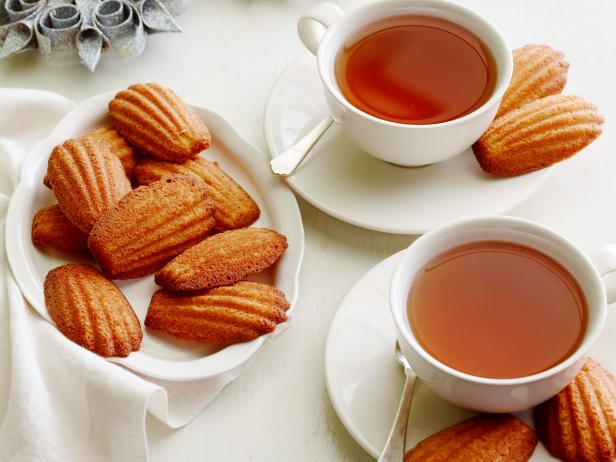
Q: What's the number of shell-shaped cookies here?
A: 13